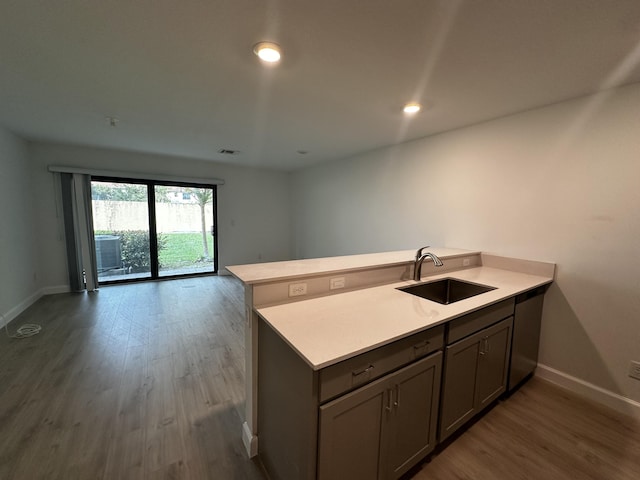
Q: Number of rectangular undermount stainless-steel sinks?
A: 1